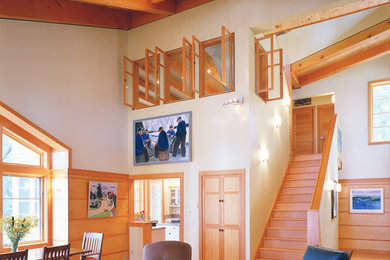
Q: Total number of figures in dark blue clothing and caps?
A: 5